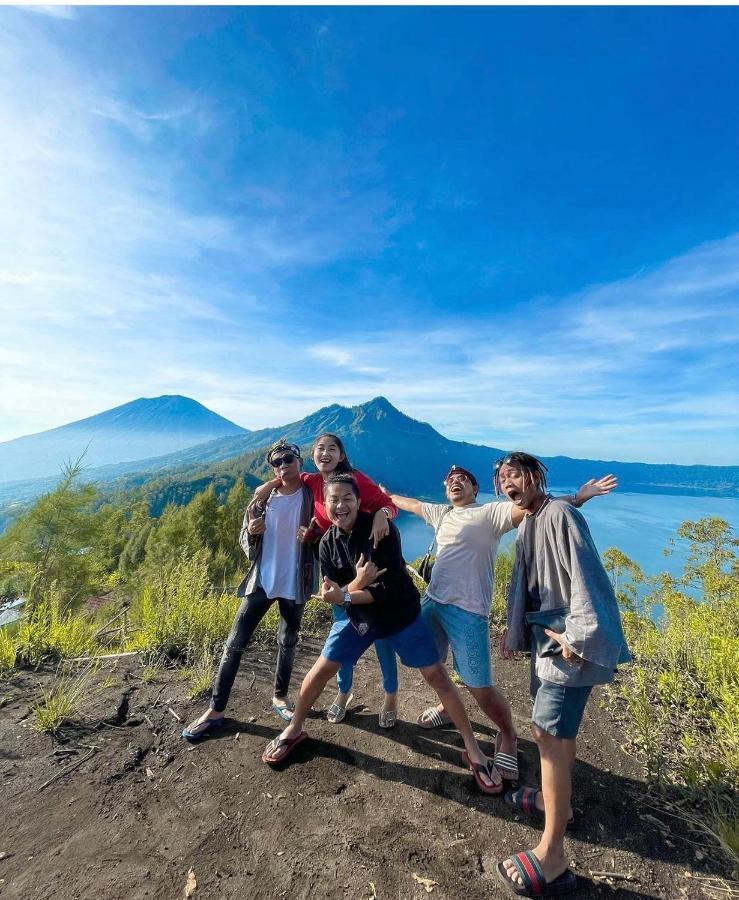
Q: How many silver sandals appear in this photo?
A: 2